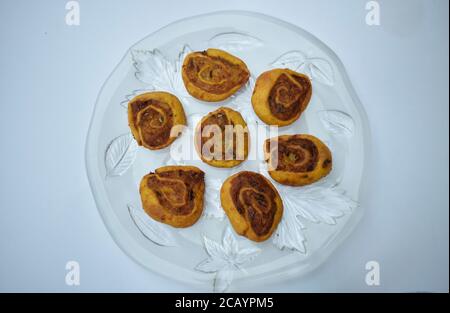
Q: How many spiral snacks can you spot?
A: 7